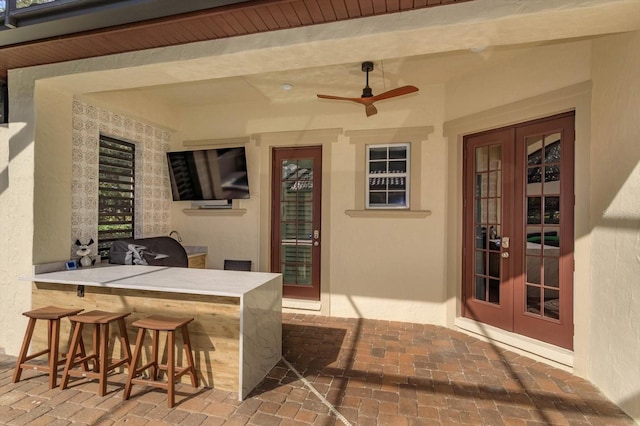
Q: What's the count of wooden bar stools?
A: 3